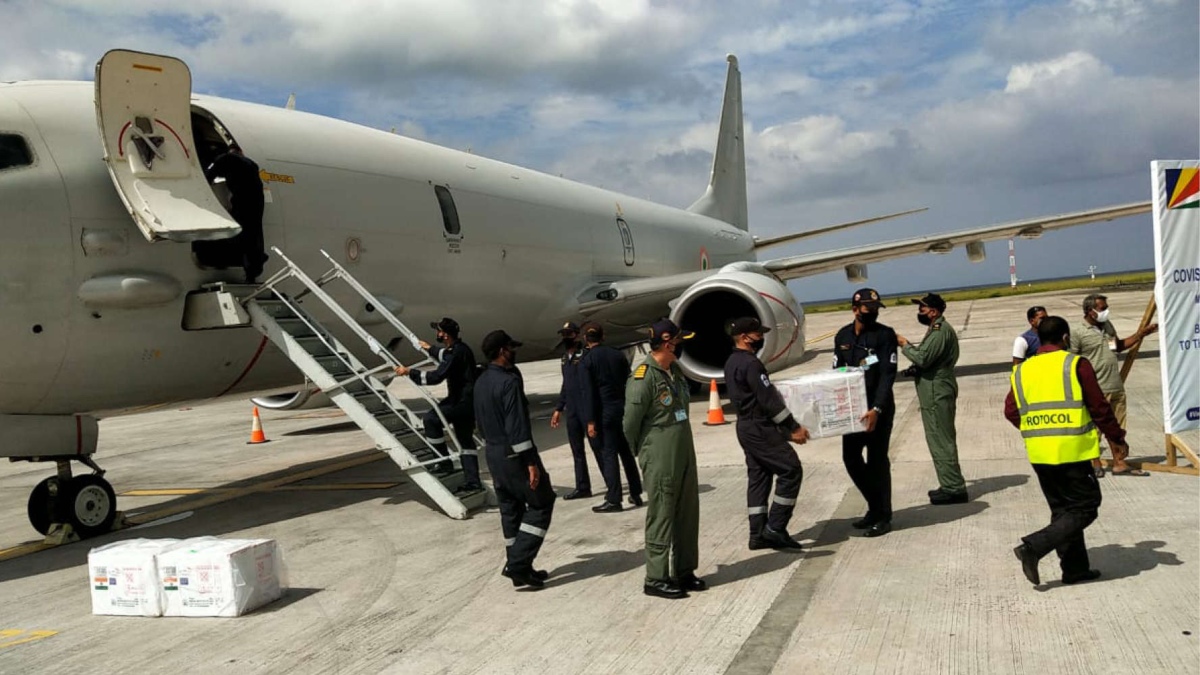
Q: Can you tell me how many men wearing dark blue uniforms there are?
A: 7